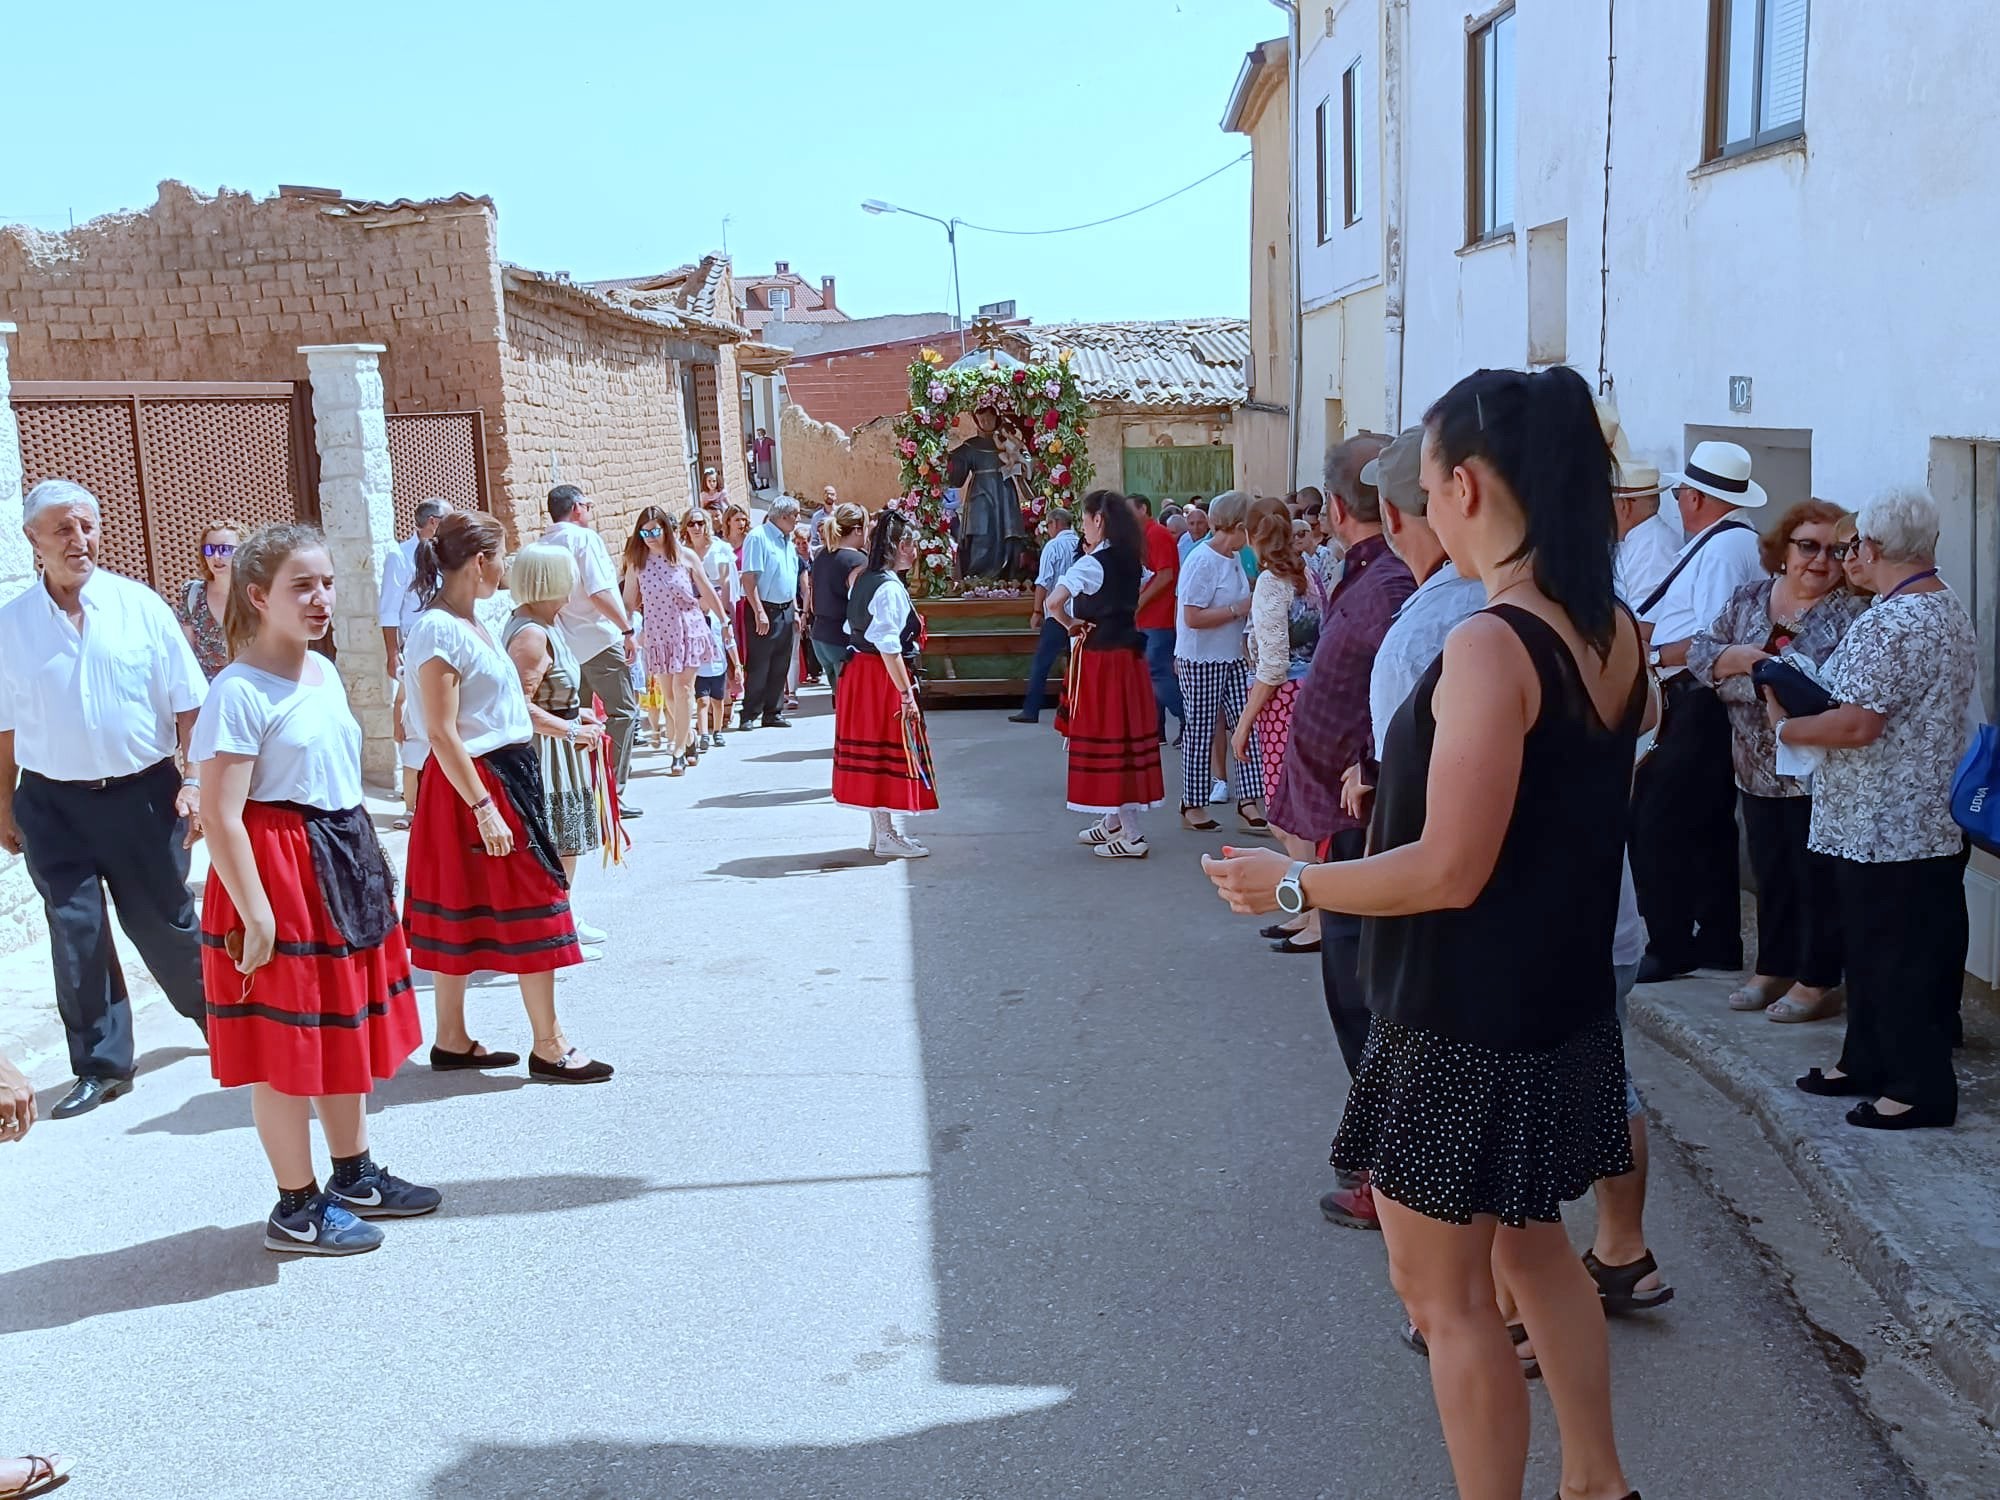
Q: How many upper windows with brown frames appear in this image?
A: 4